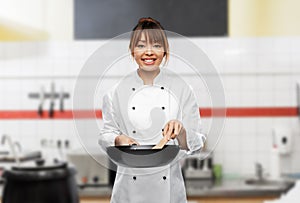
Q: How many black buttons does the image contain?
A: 8